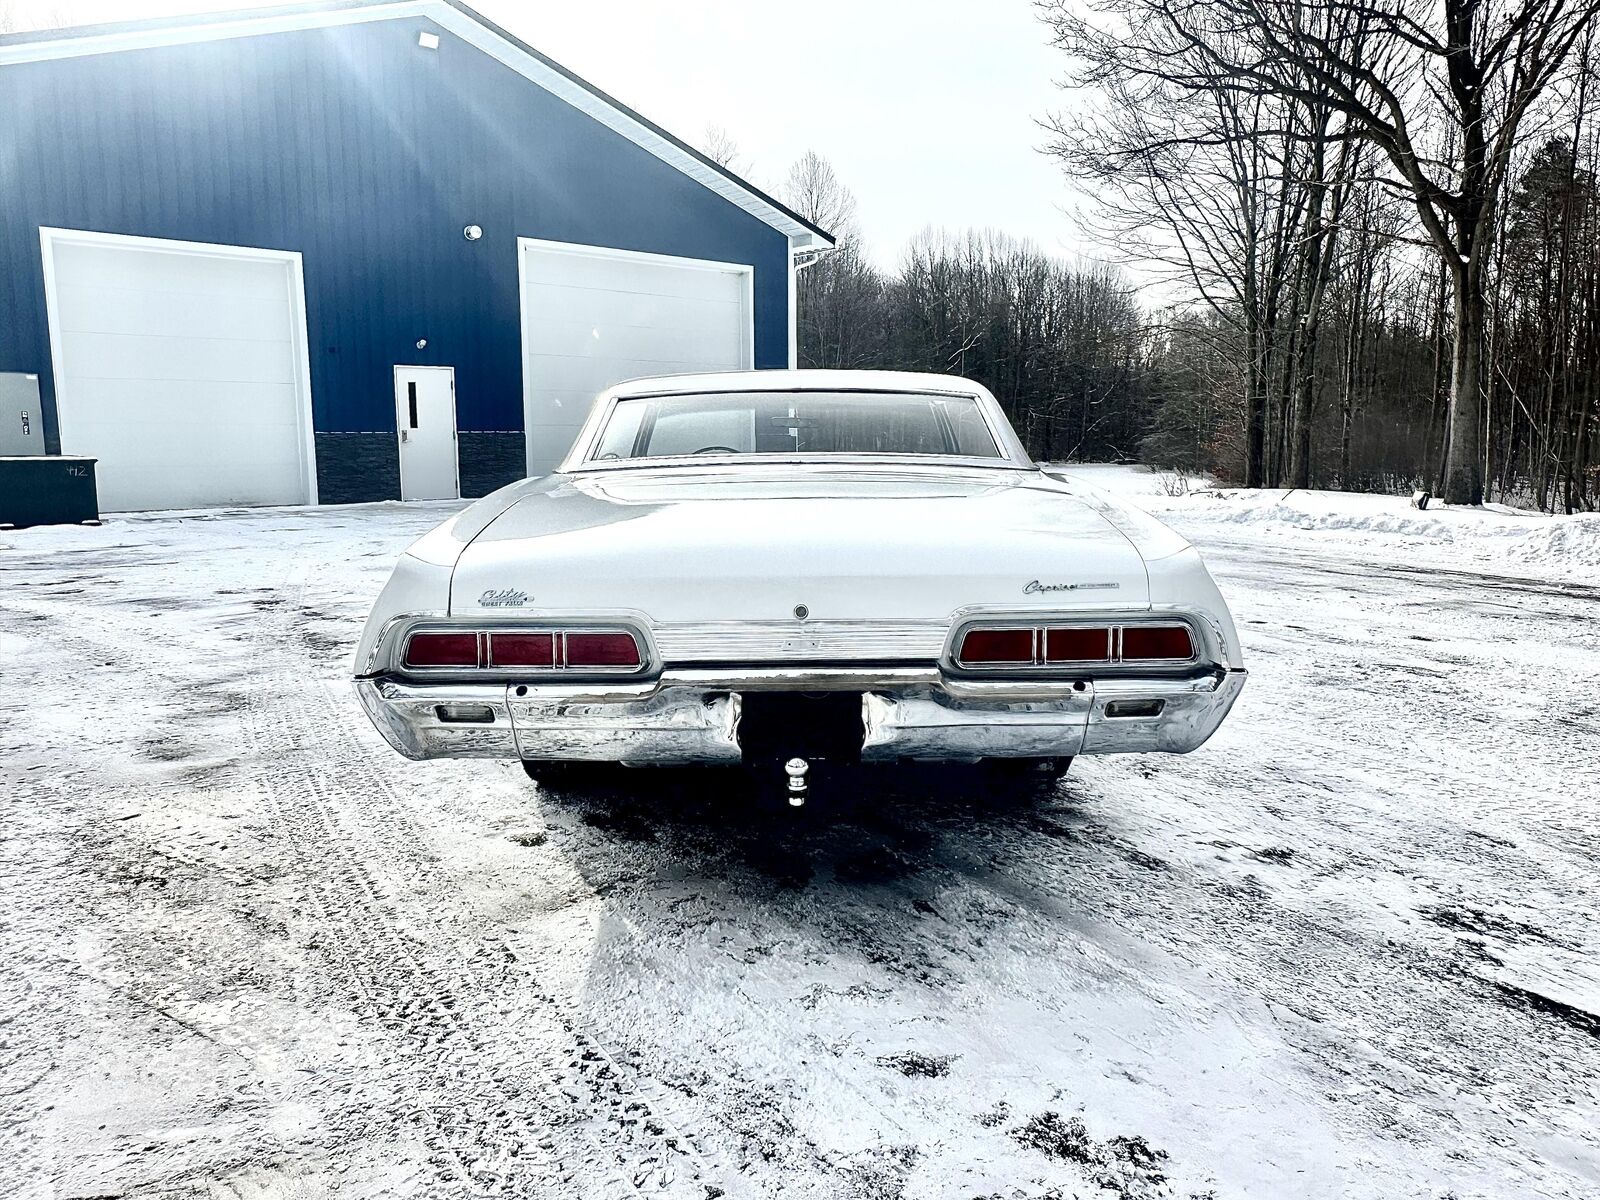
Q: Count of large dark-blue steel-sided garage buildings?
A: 1